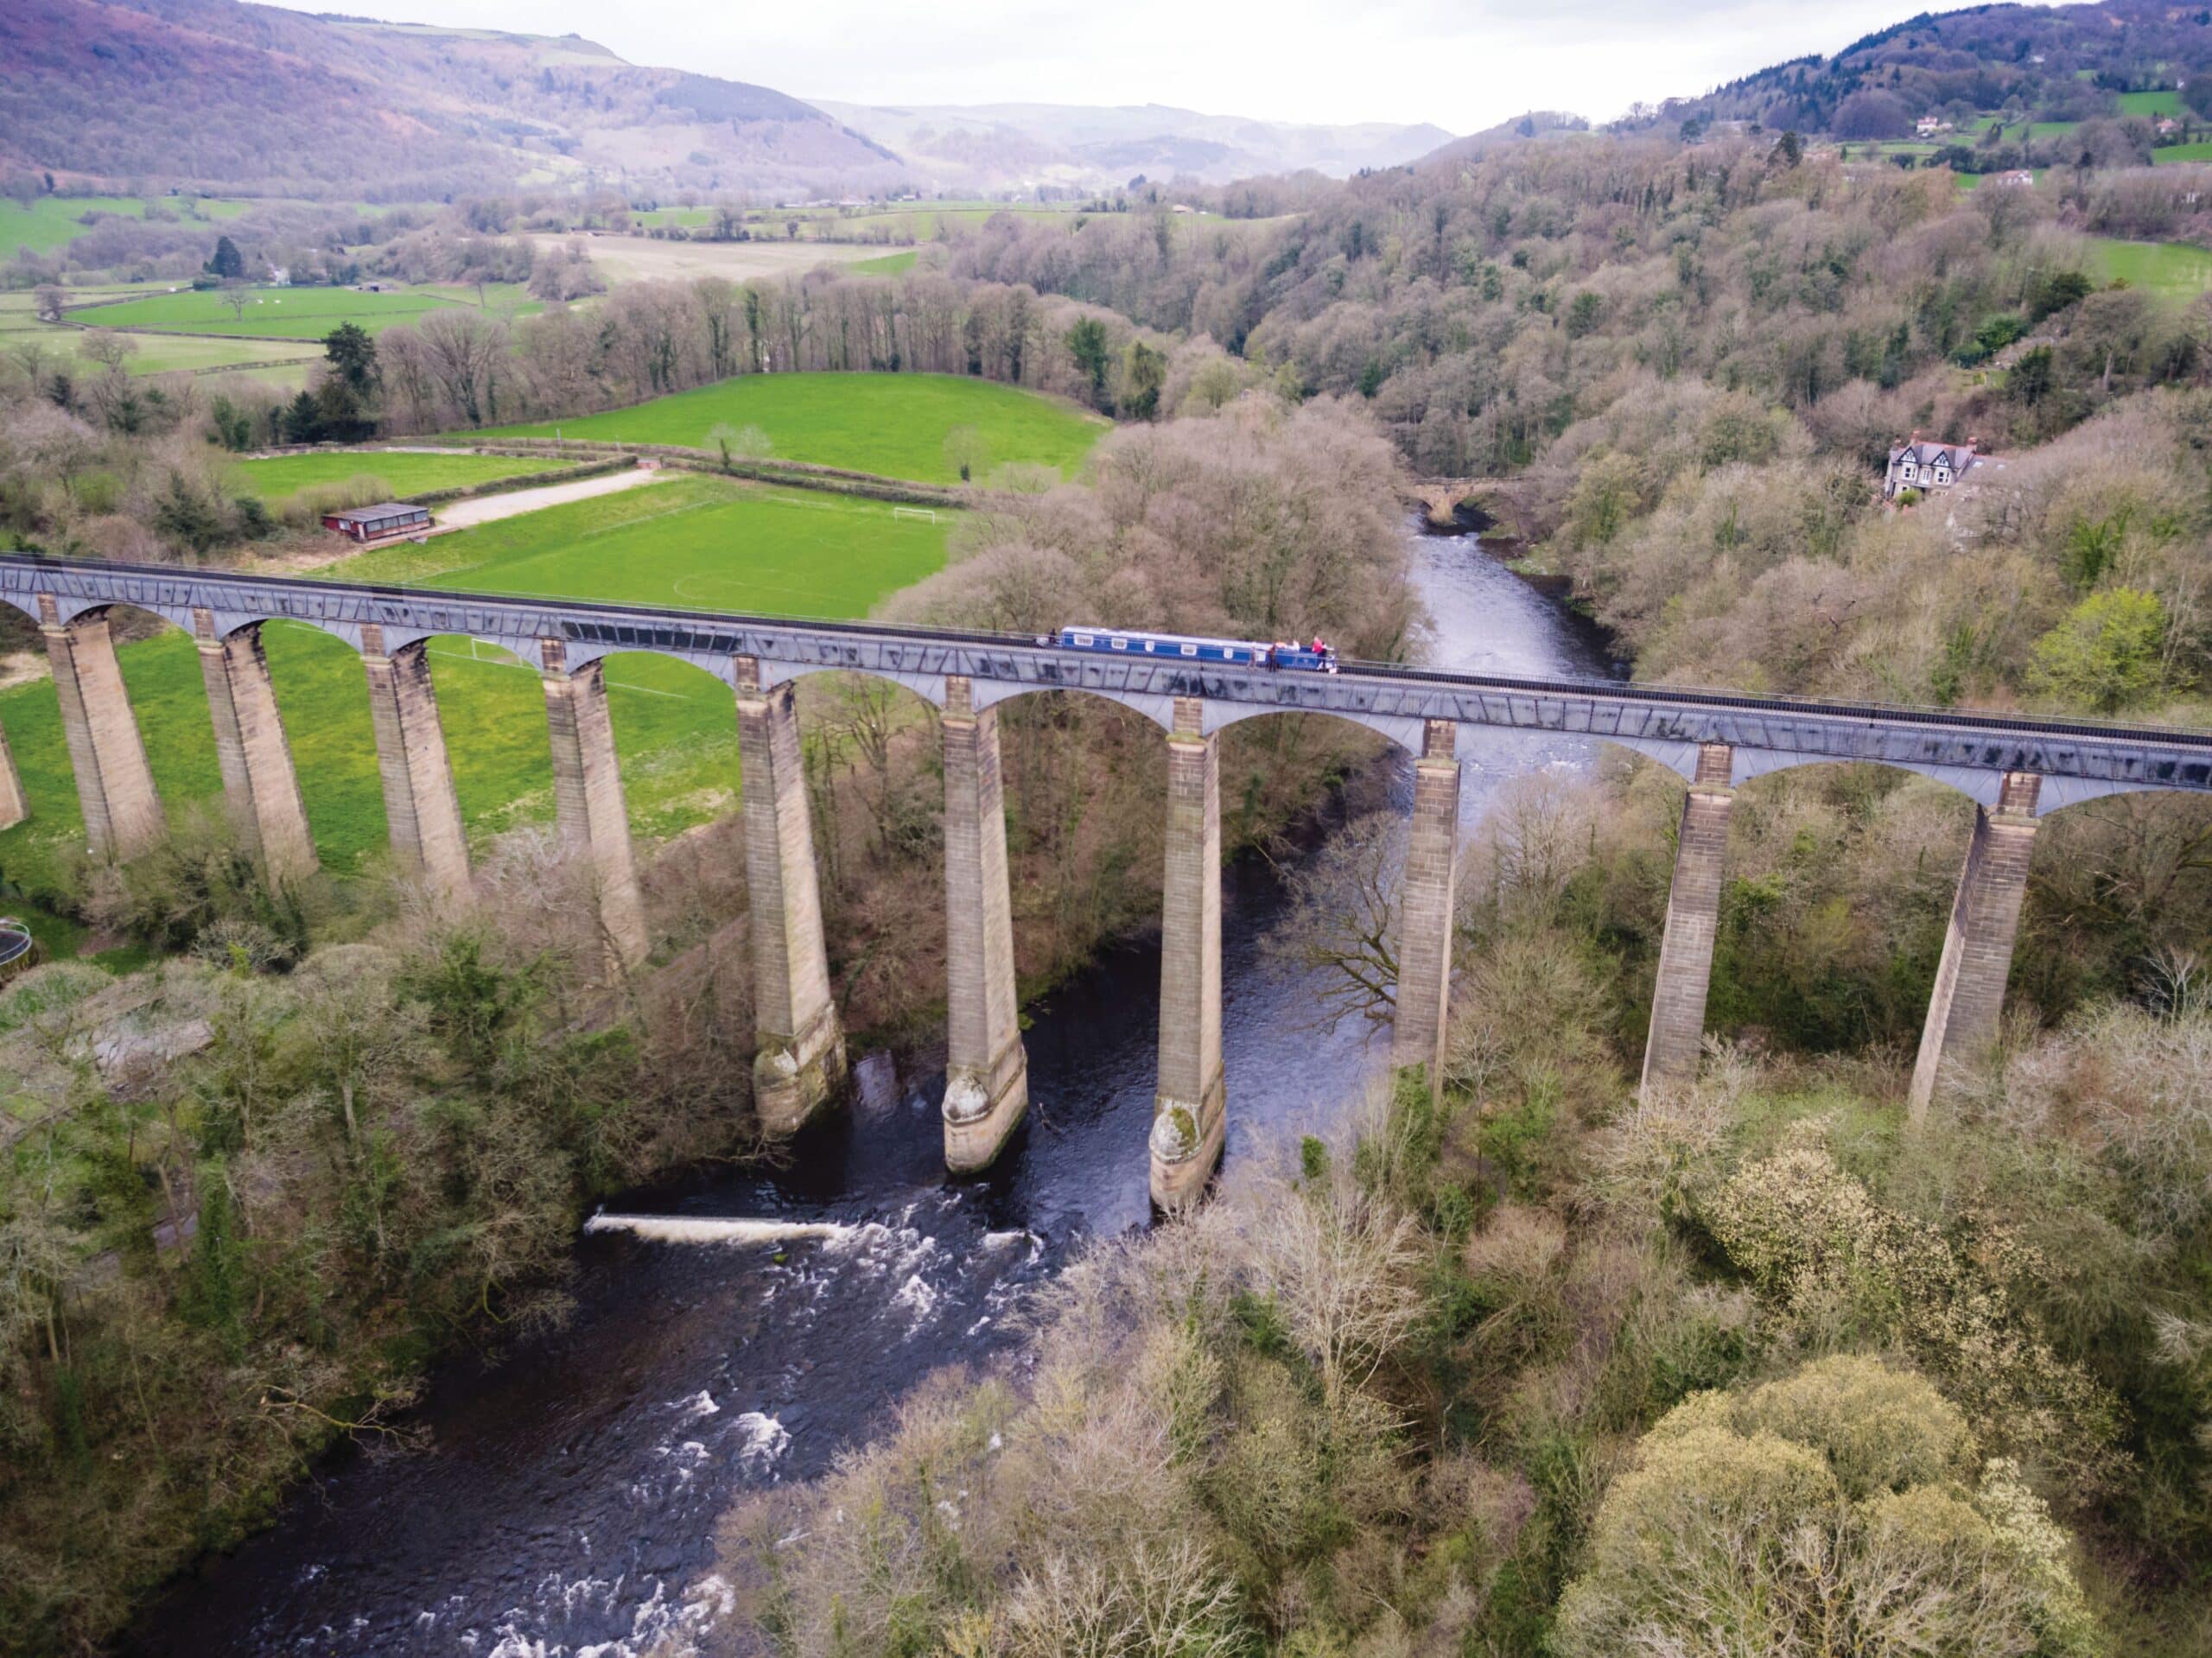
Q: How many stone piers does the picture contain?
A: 11